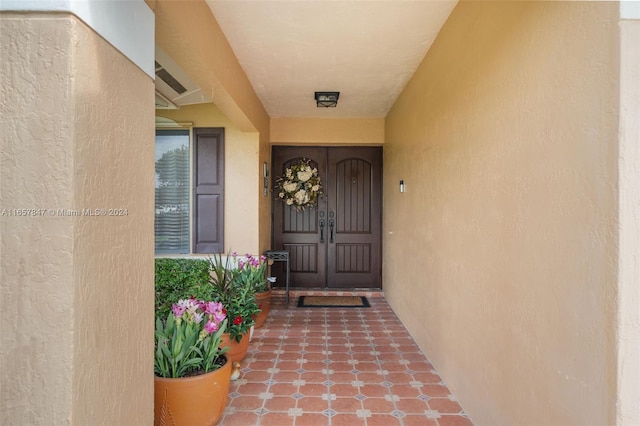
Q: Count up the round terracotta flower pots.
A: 3